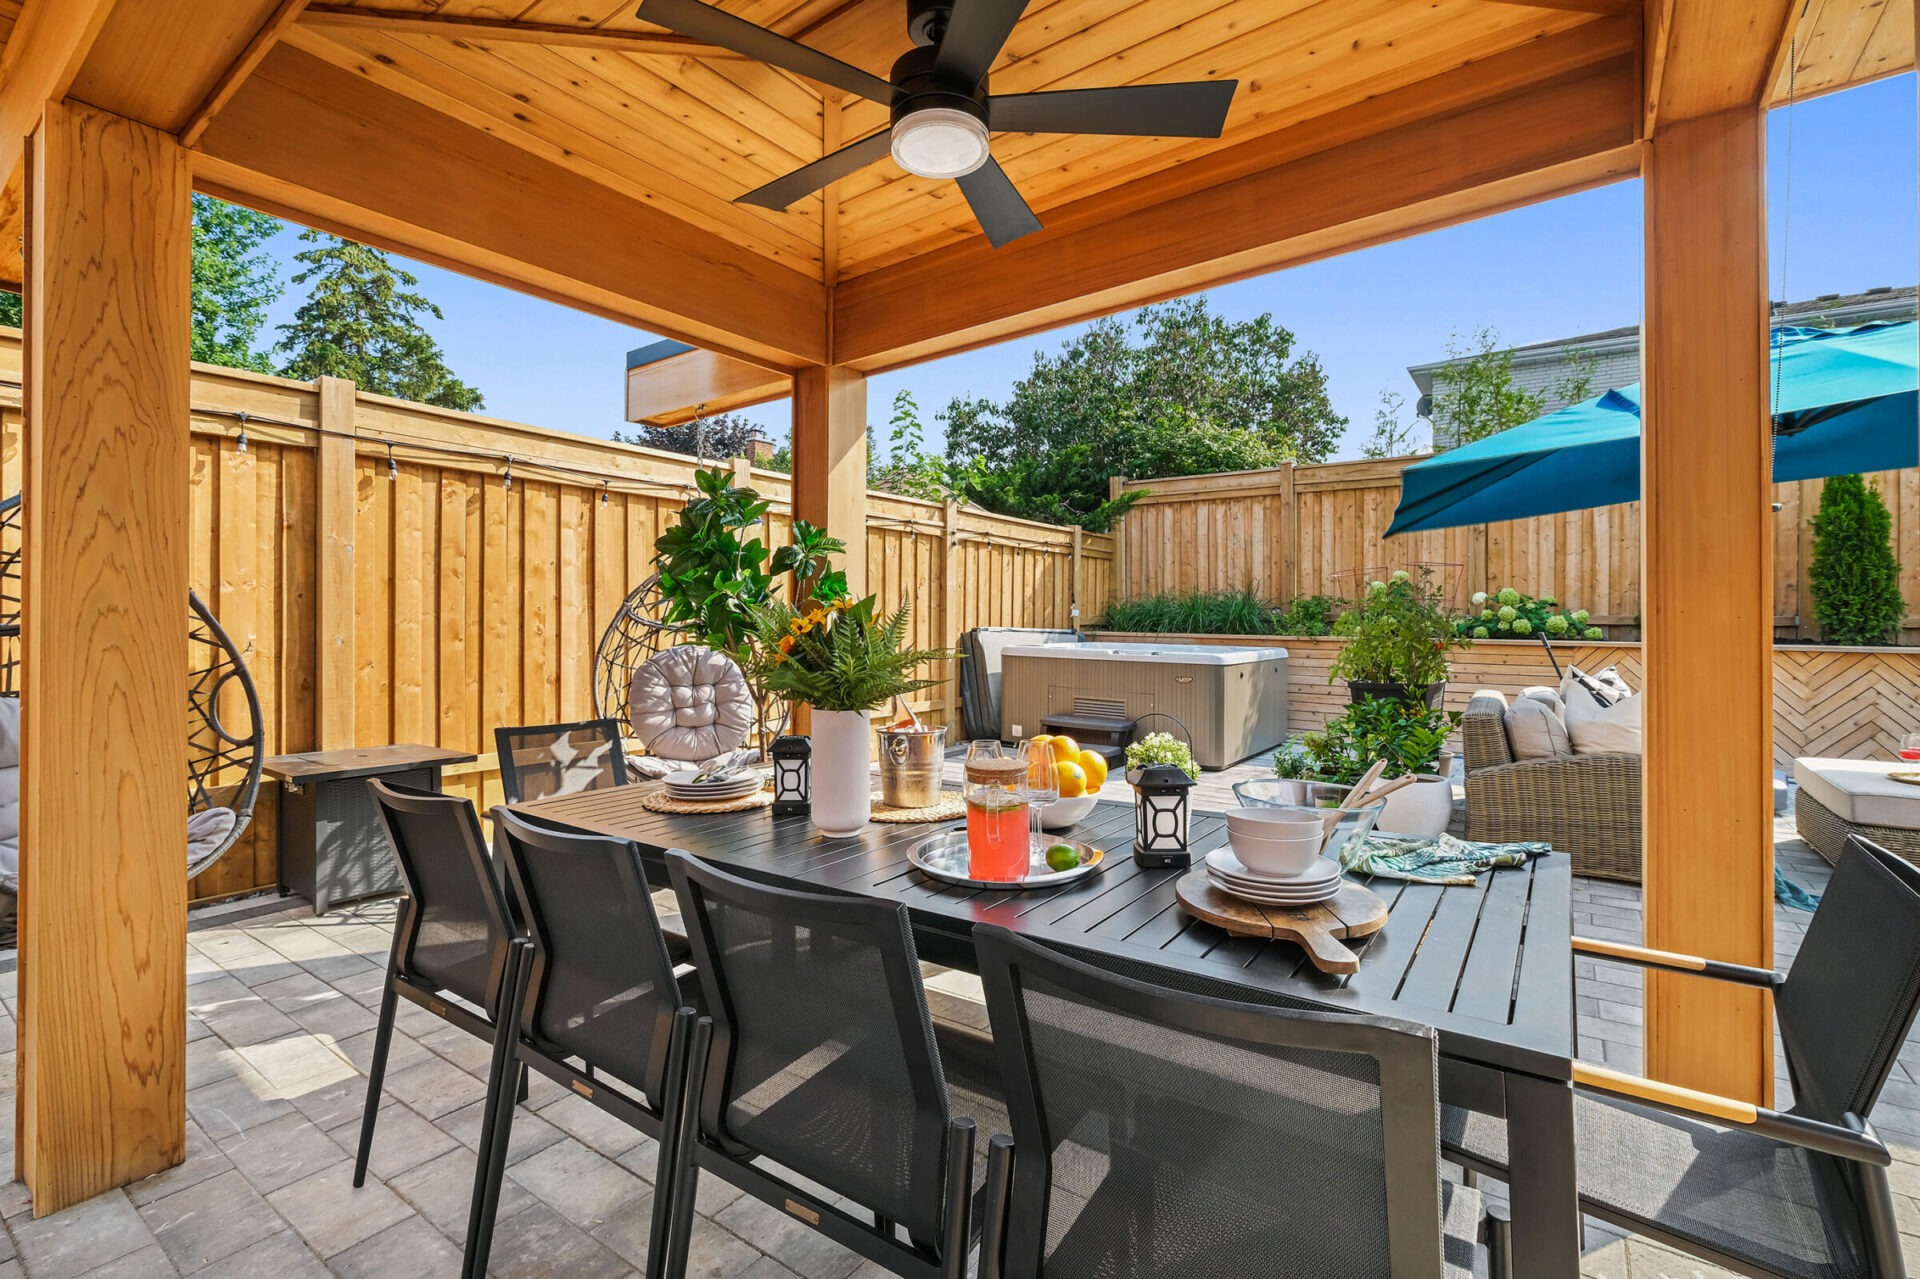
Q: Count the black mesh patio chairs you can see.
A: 6